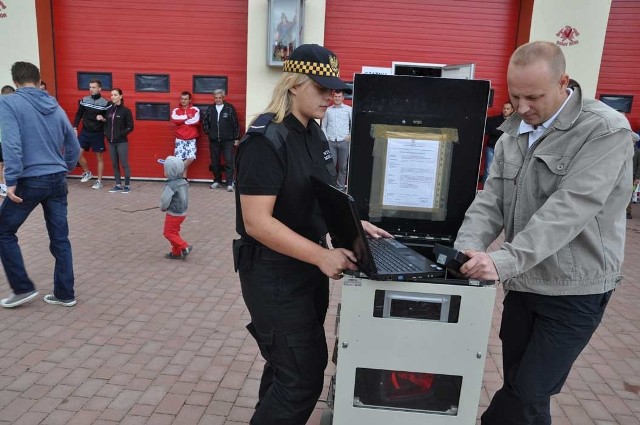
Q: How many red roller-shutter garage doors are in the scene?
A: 3